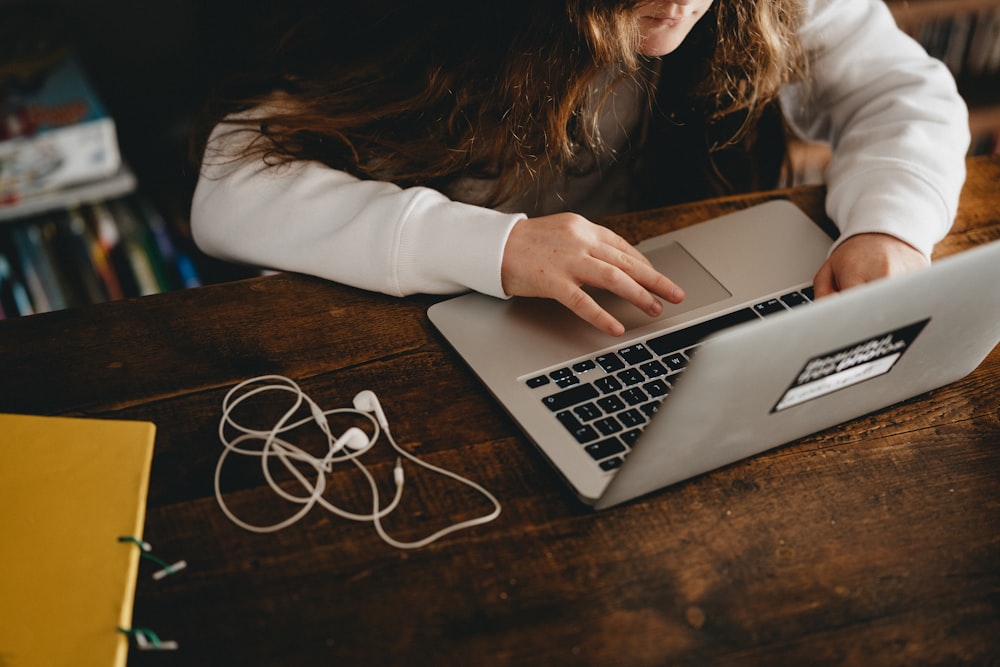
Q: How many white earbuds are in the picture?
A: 2